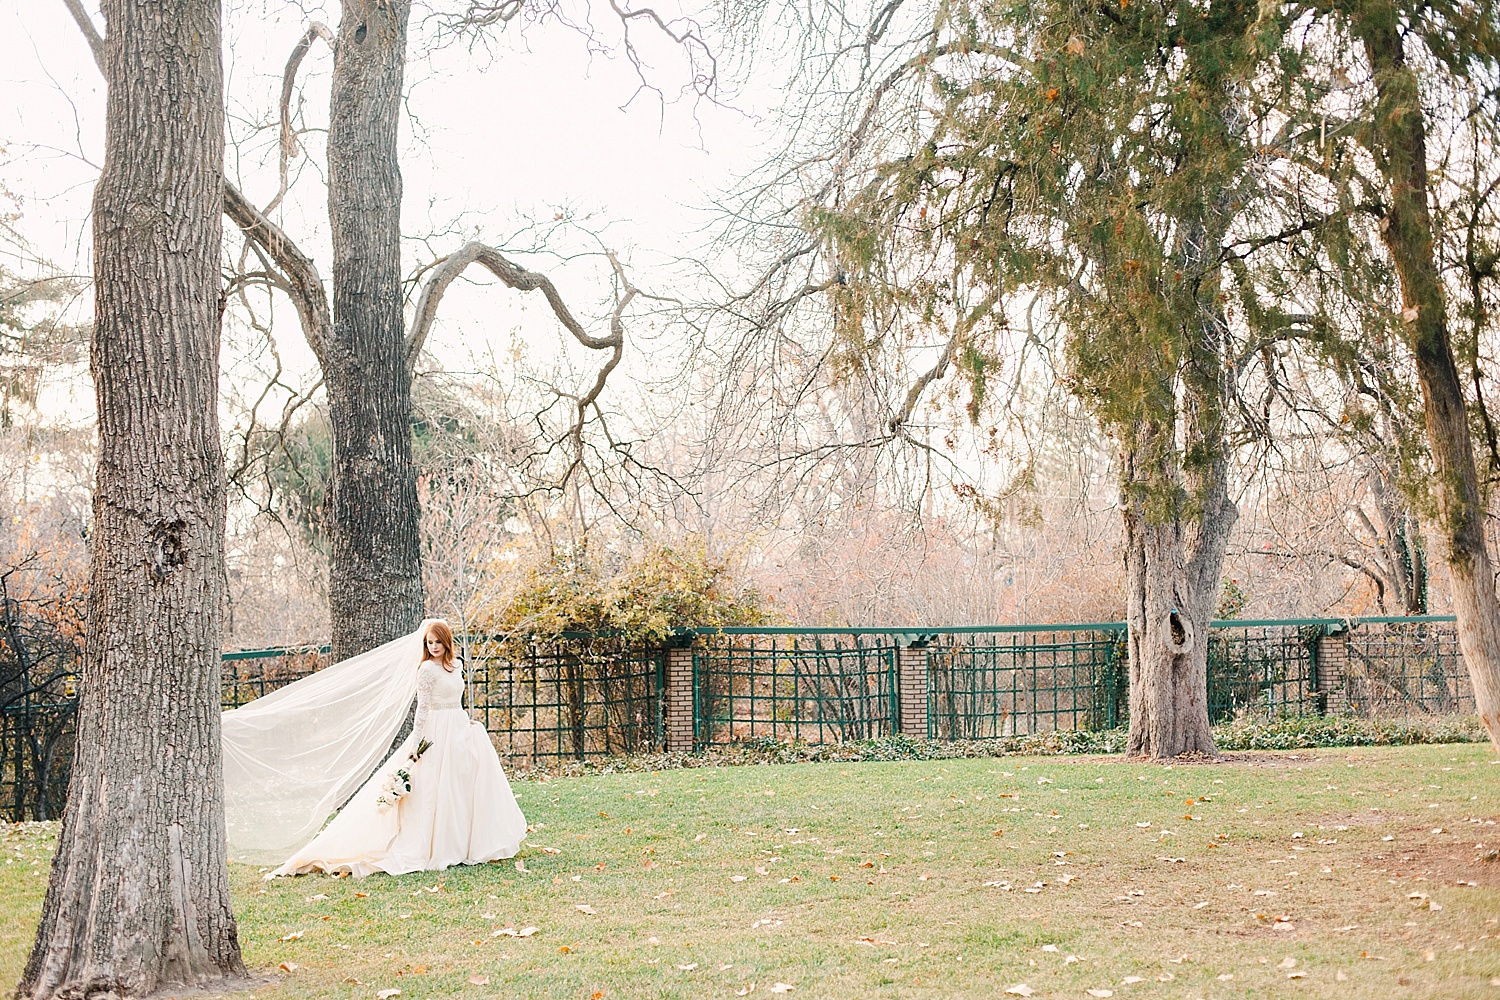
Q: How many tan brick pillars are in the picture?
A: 3